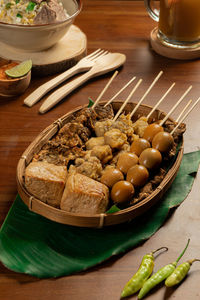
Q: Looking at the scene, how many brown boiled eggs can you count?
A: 8